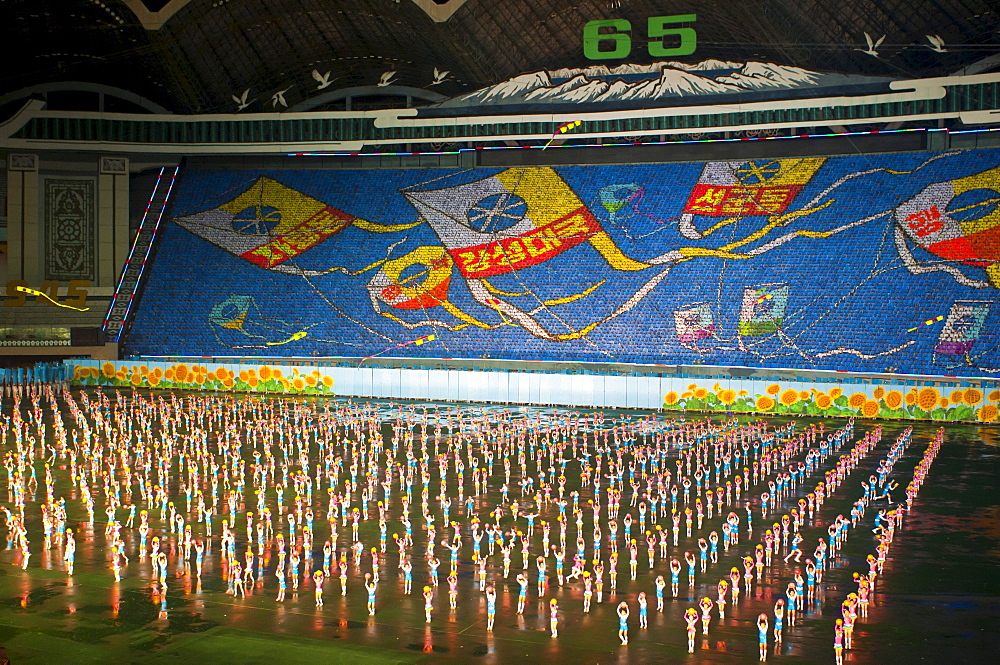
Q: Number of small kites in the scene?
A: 5